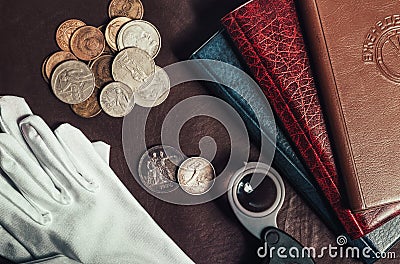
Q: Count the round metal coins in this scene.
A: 15